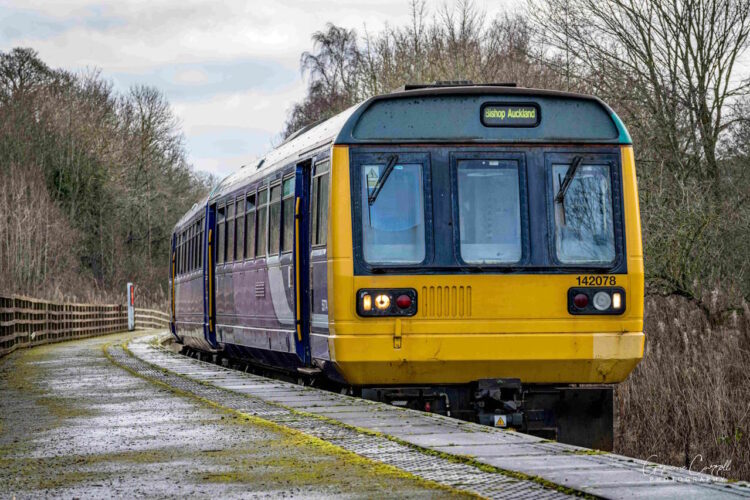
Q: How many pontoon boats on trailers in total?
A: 0